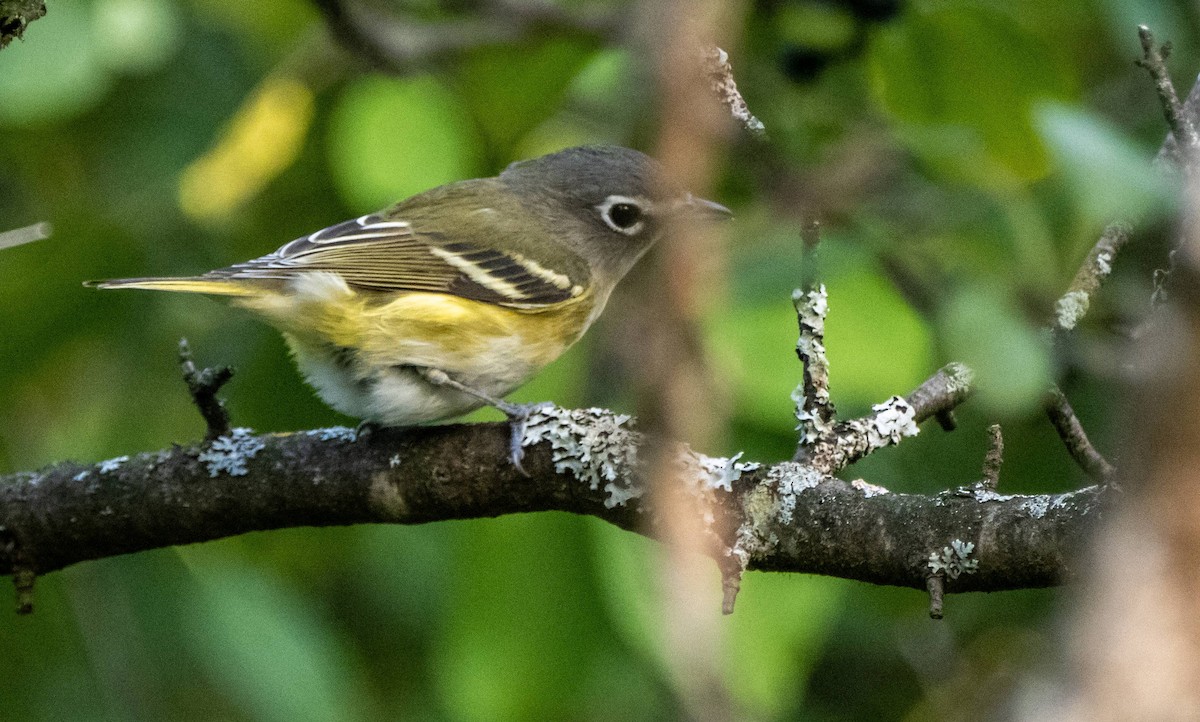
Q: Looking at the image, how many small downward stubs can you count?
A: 3